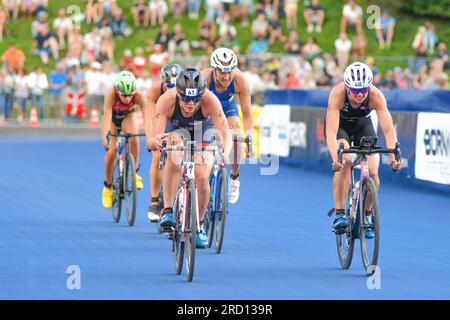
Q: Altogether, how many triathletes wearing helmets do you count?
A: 5